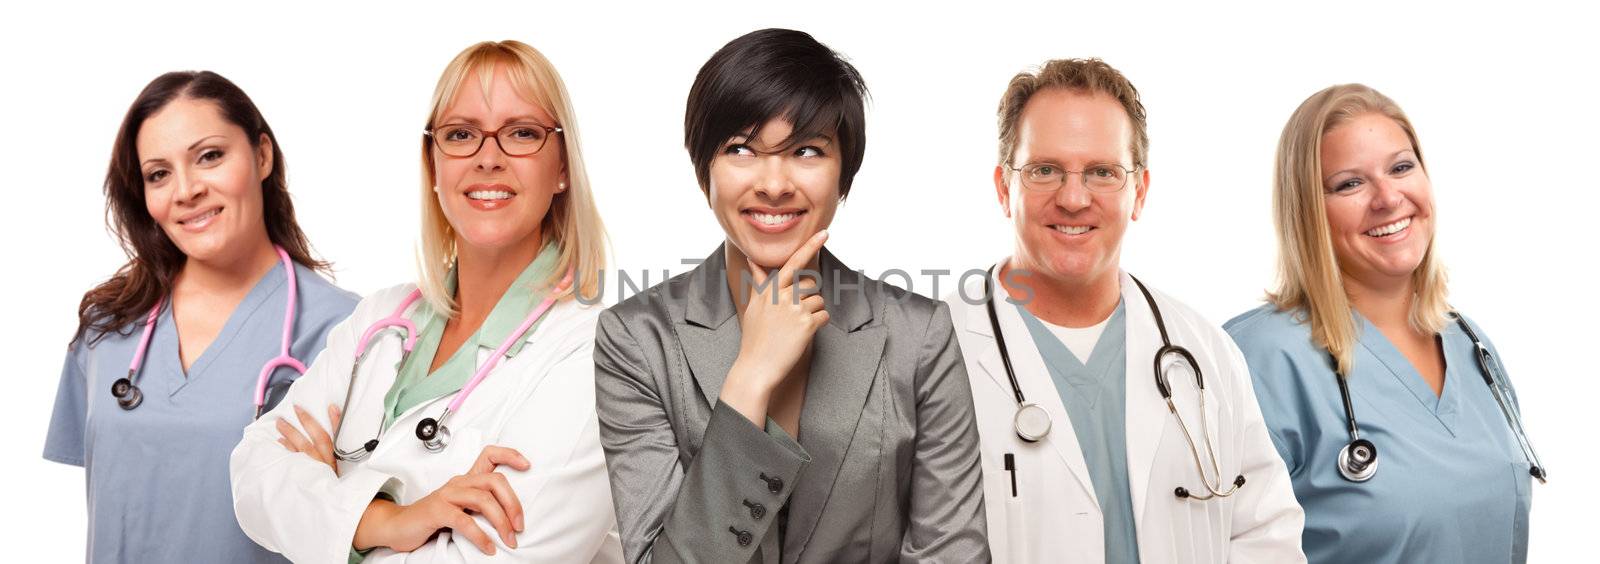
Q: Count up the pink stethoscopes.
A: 2